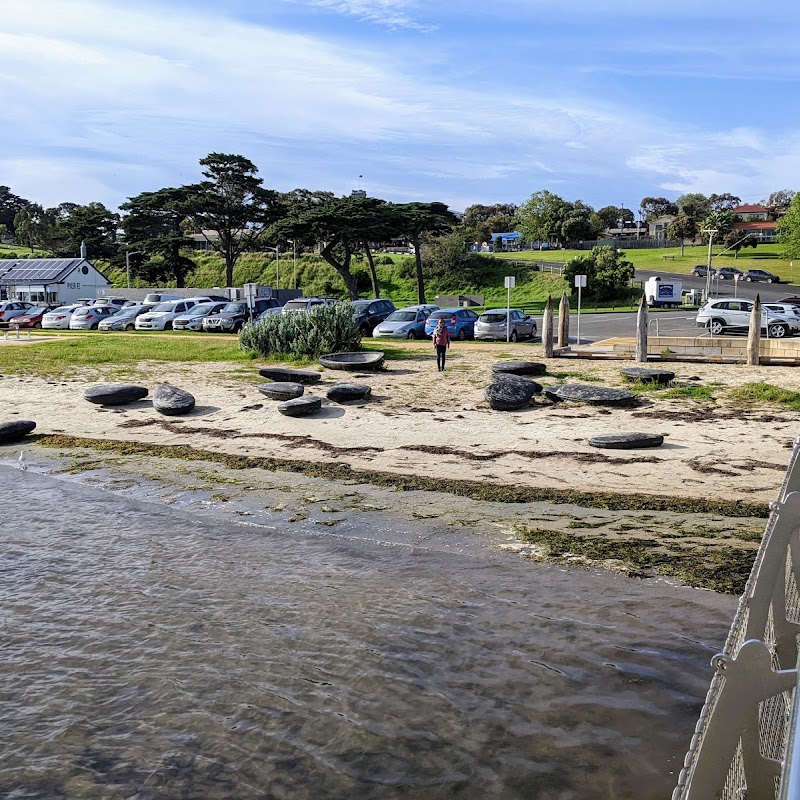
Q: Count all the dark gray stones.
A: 14